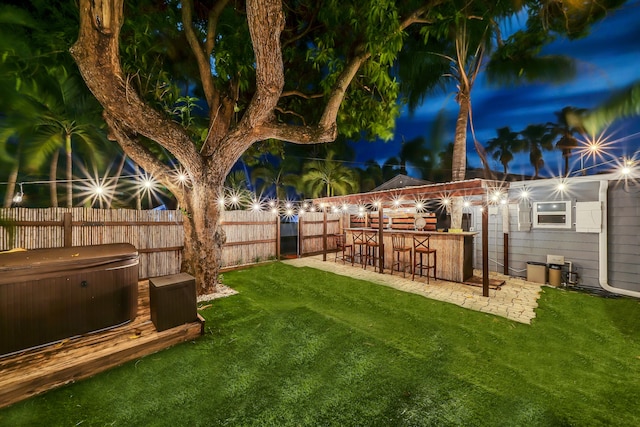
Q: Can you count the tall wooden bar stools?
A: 5